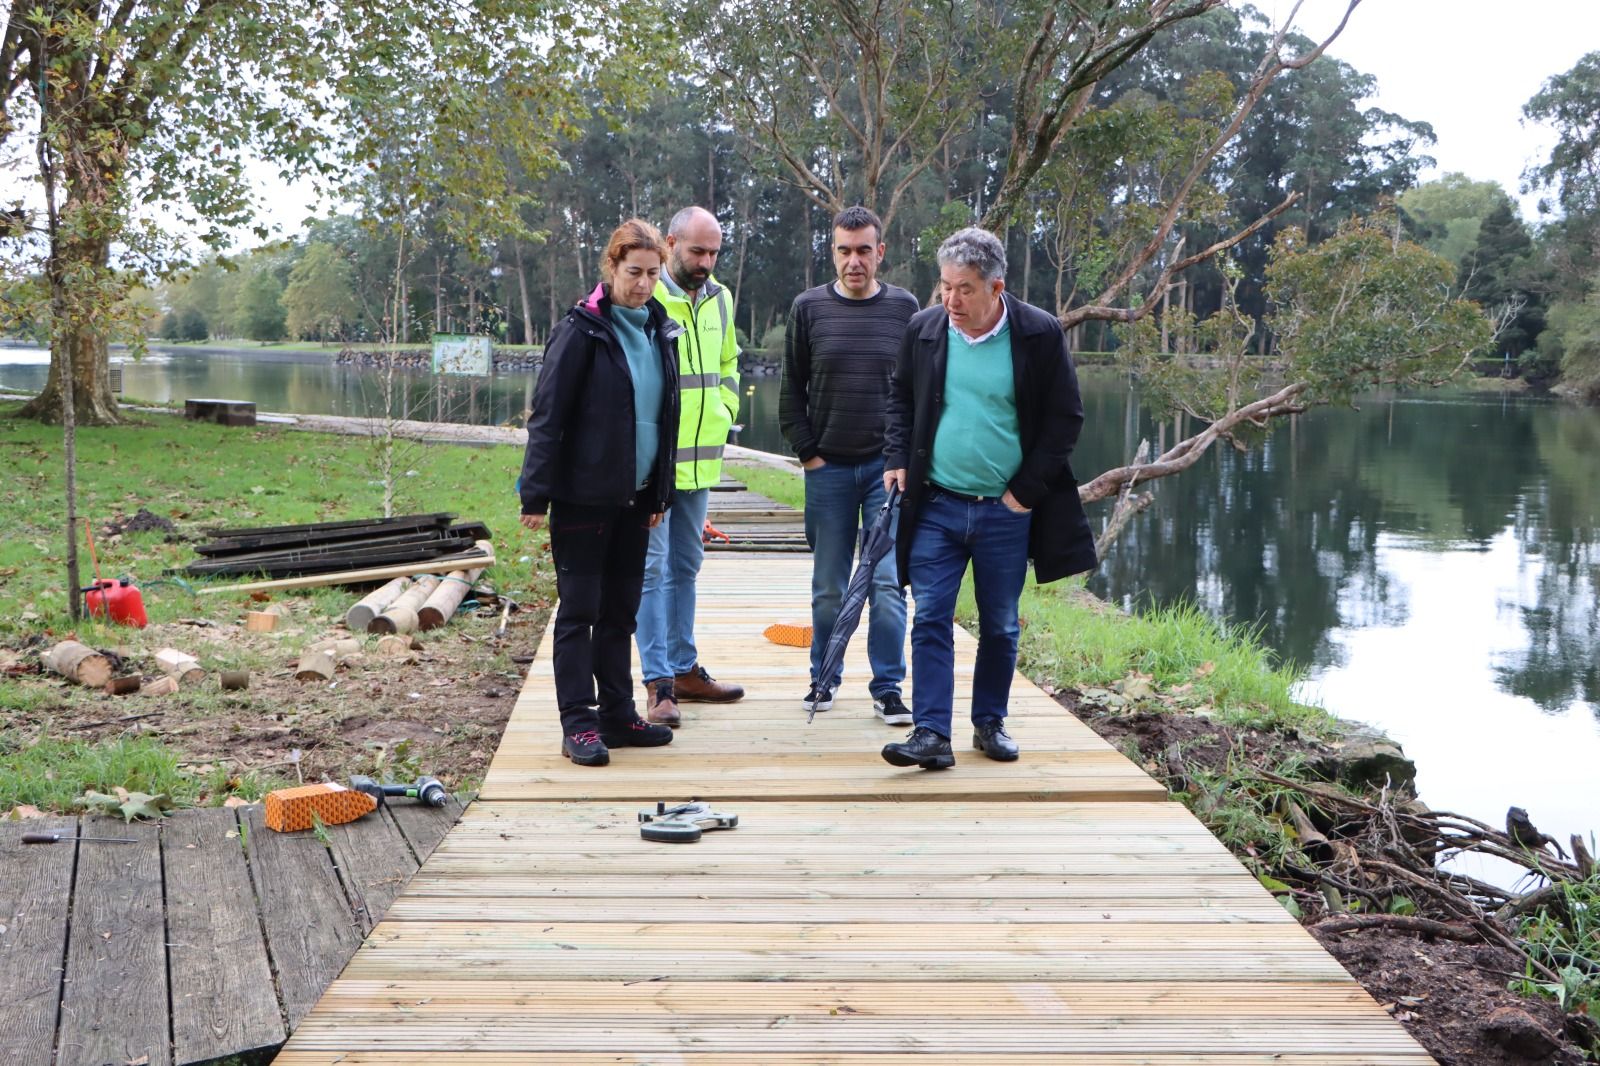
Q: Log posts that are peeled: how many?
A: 3